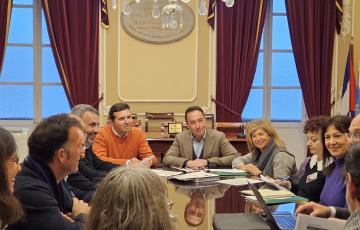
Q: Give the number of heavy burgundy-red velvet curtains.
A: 4